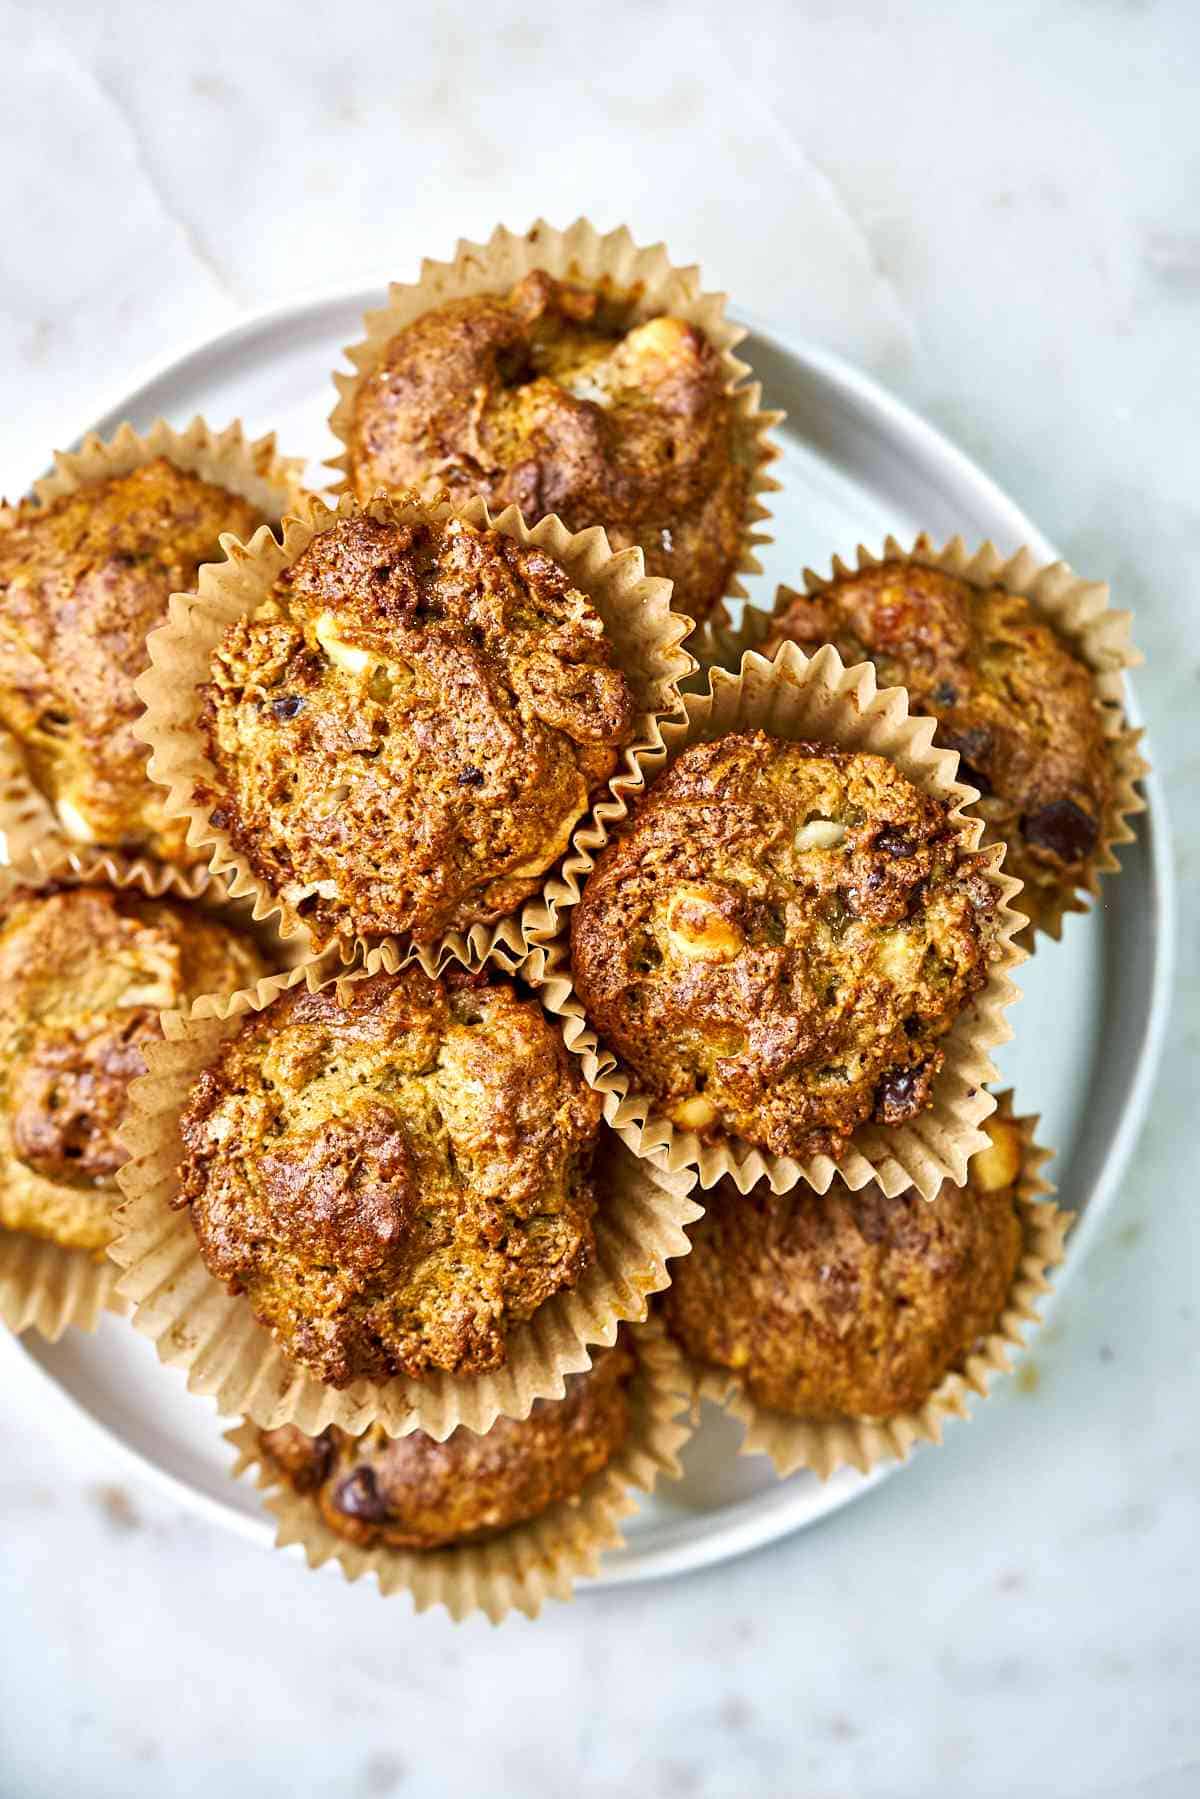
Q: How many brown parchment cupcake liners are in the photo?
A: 9